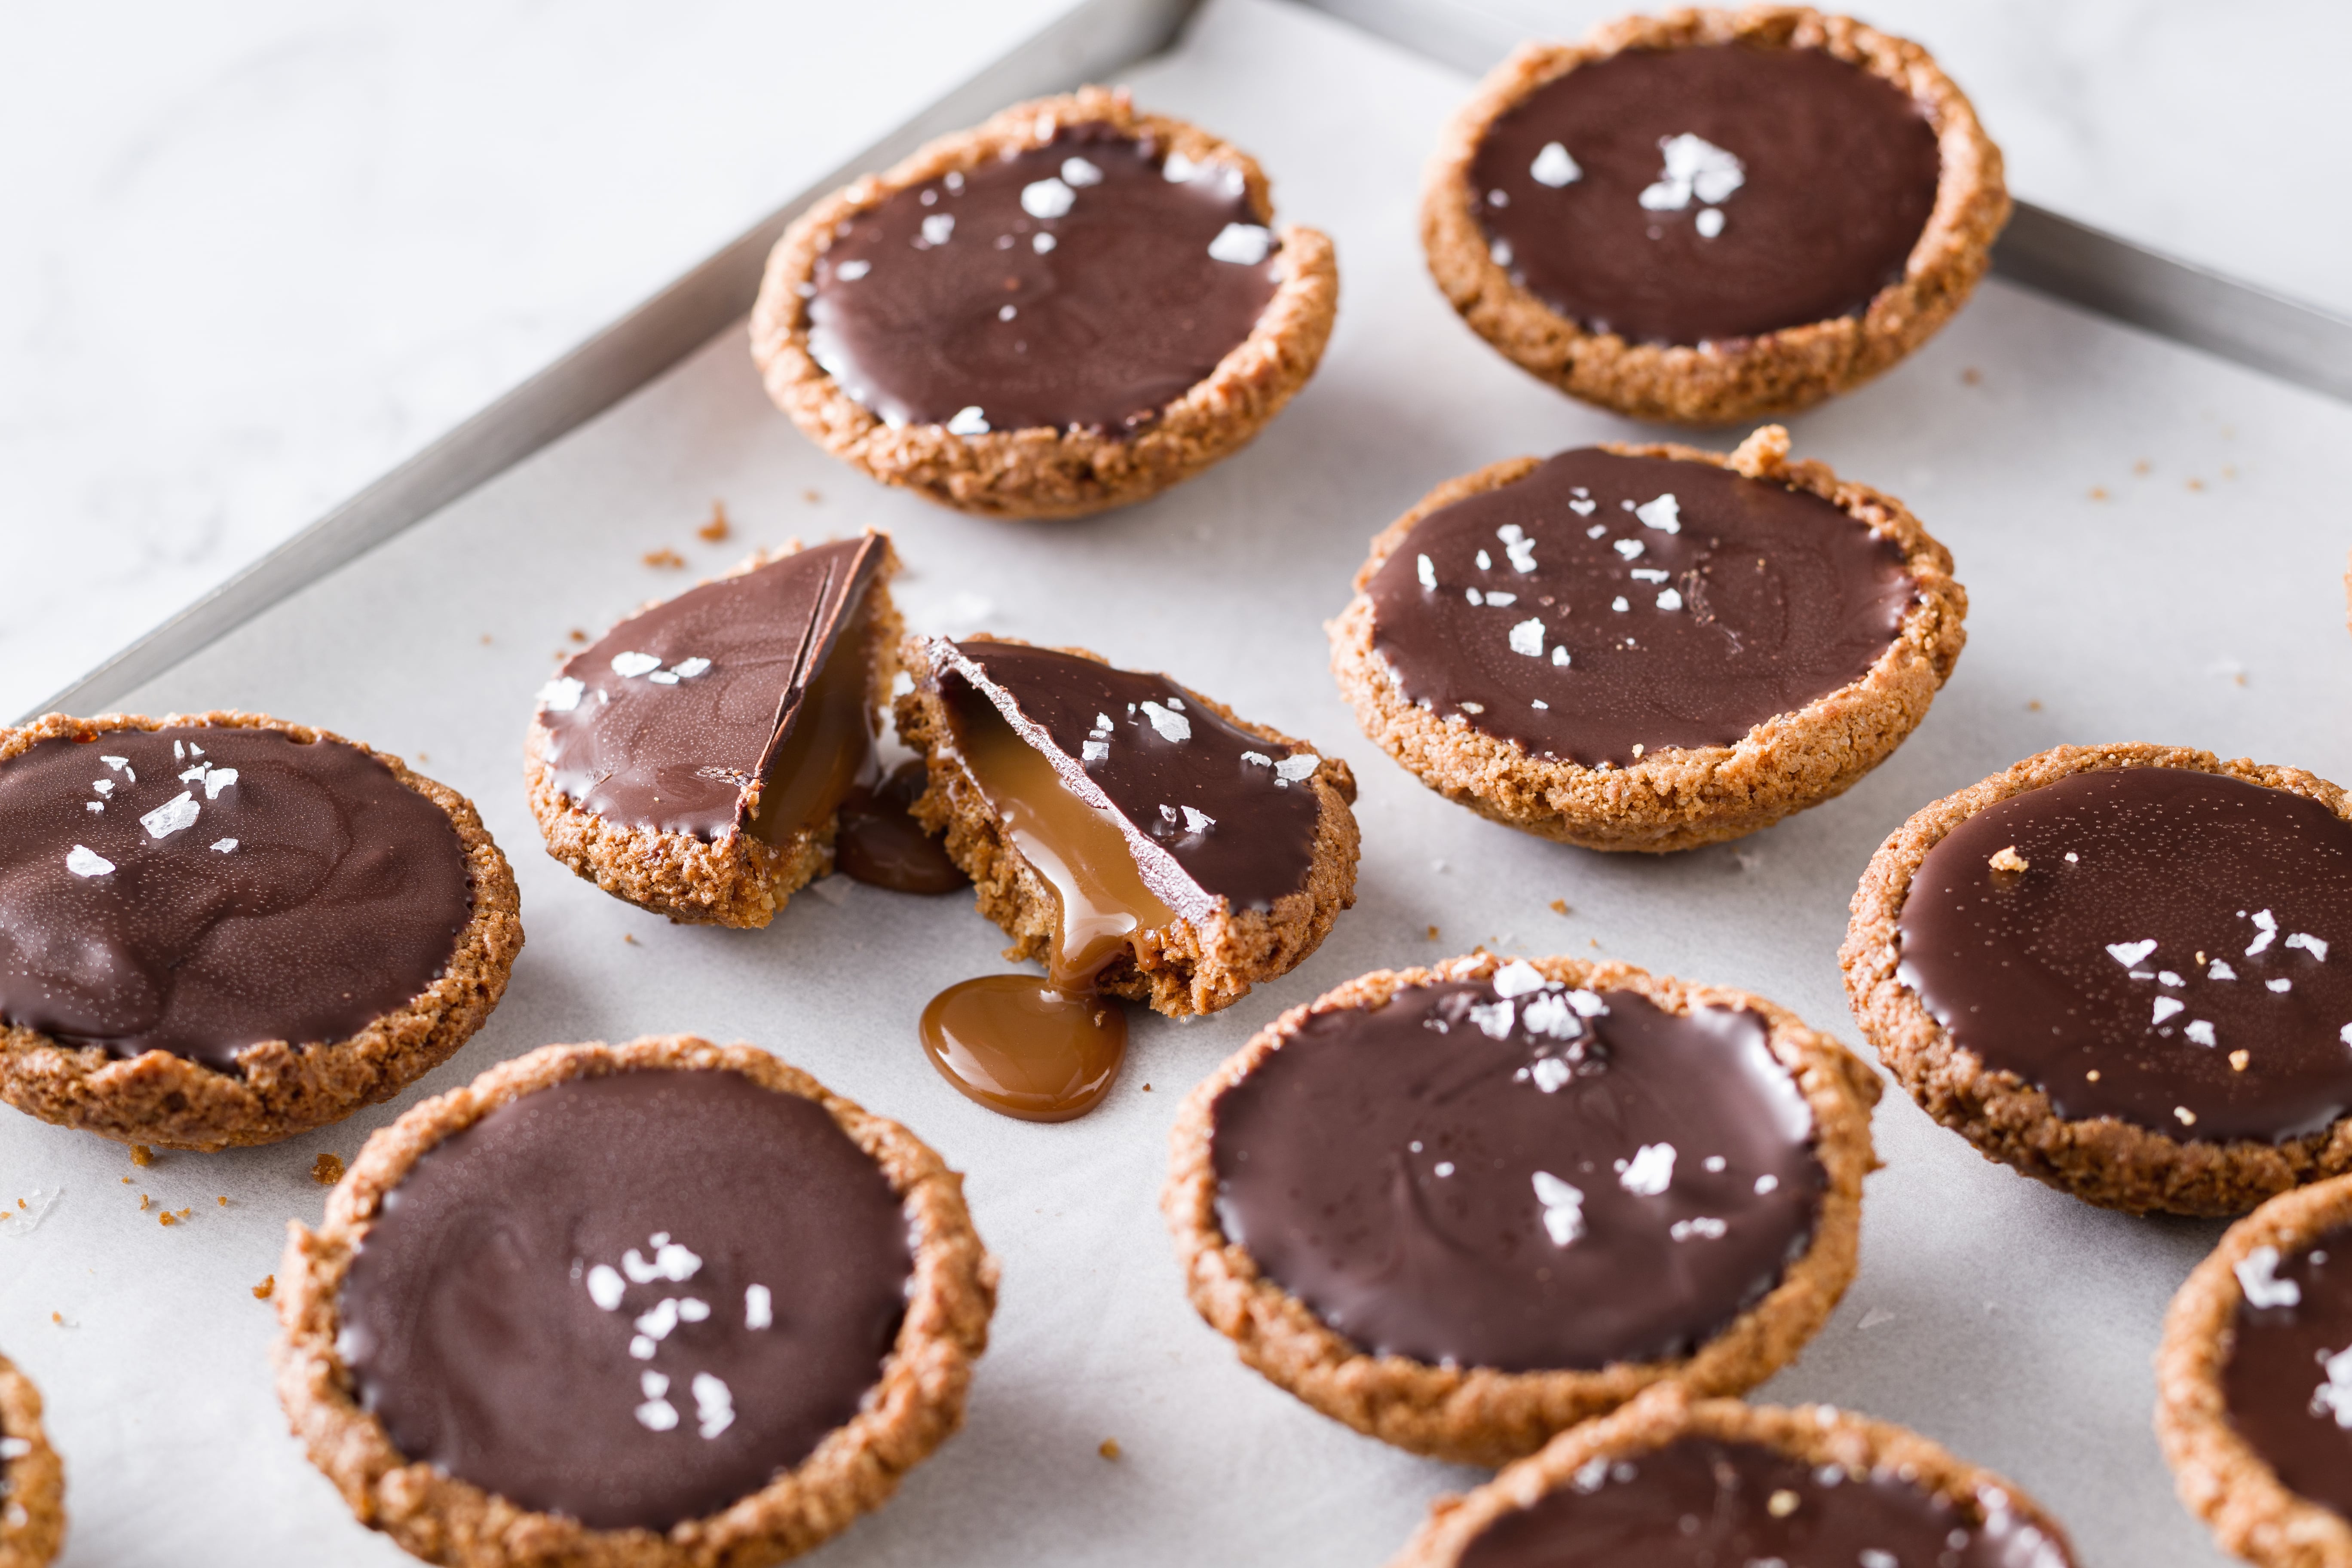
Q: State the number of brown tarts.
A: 11